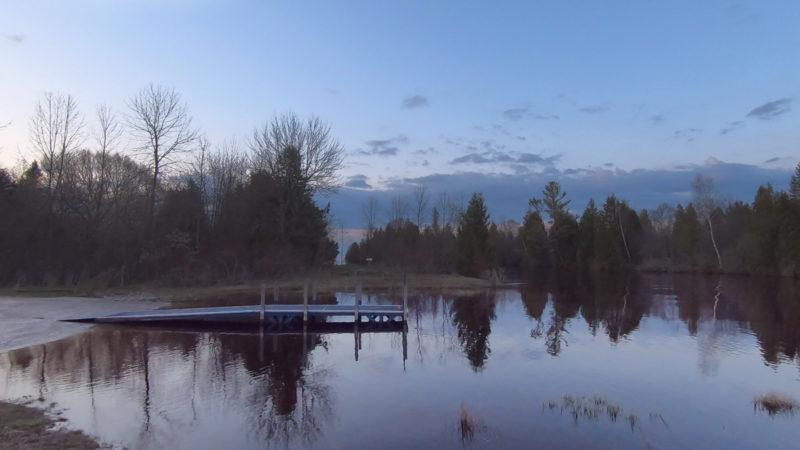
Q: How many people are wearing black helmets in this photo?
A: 0